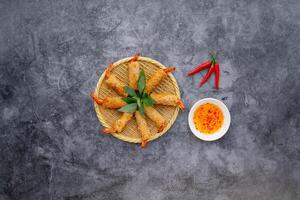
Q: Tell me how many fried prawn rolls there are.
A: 8